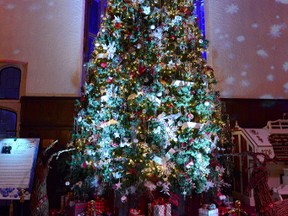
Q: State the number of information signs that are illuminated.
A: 1